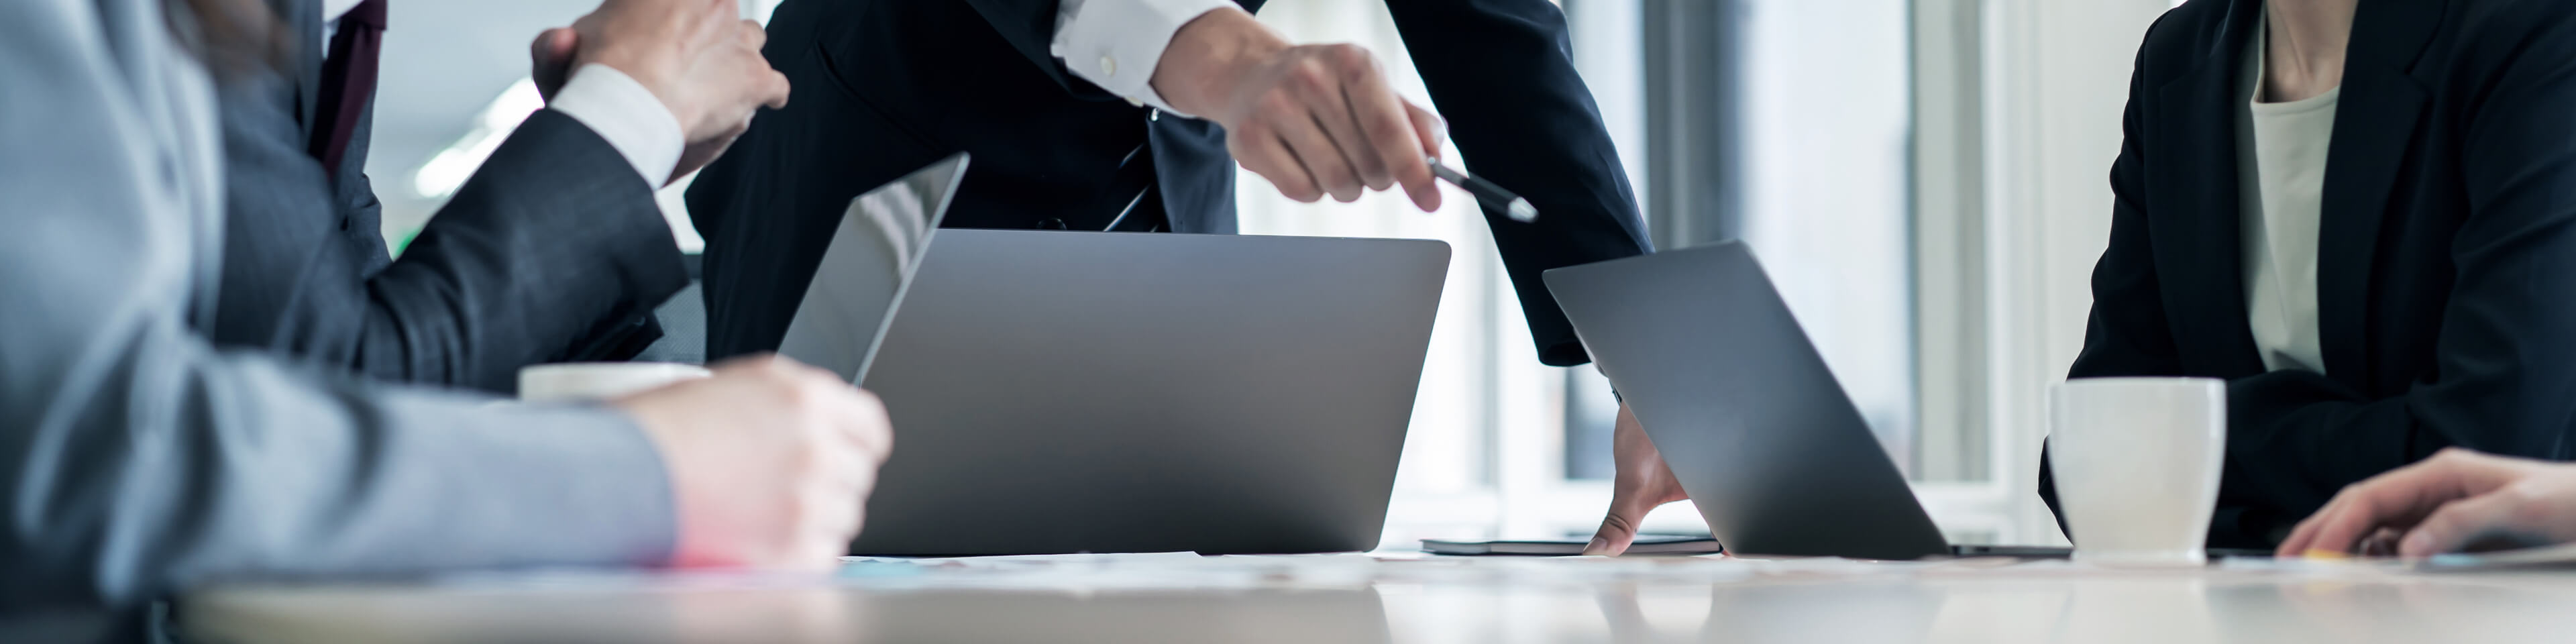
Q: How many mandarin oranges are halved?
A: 0